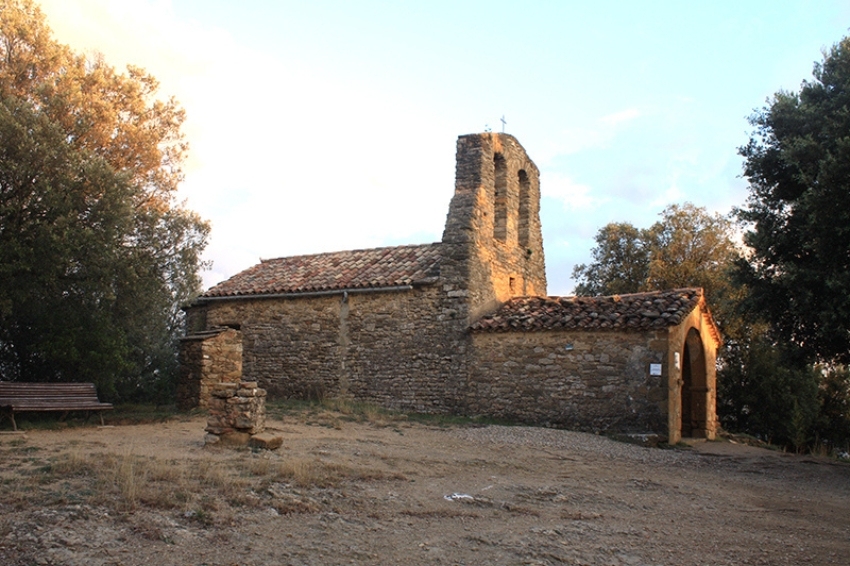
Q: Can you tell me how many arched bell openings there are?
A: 2